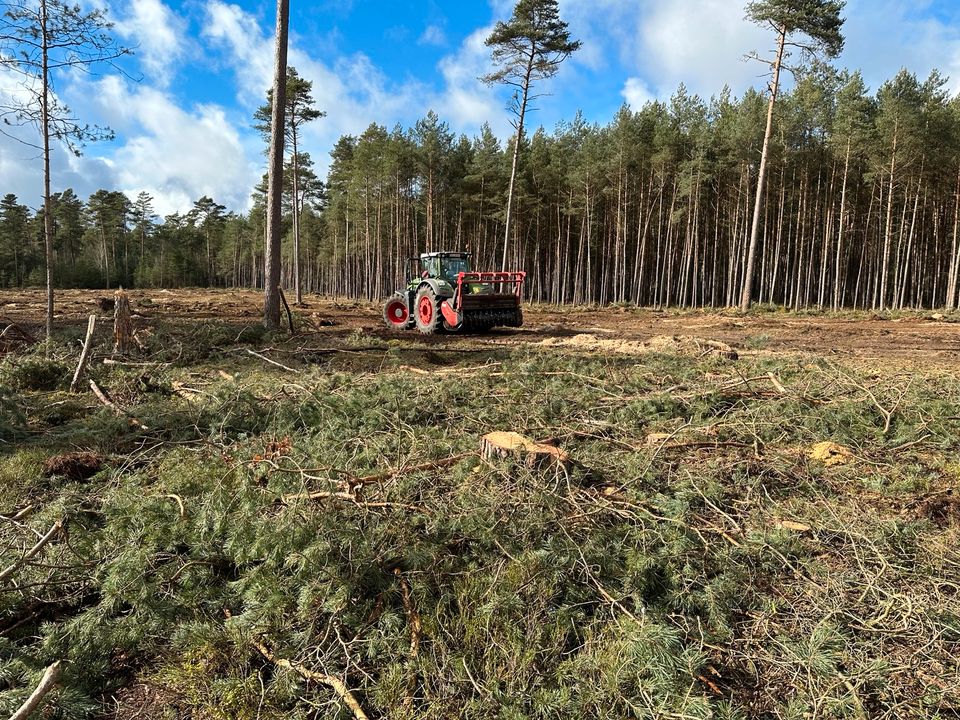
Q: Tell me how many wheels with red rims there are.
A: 2